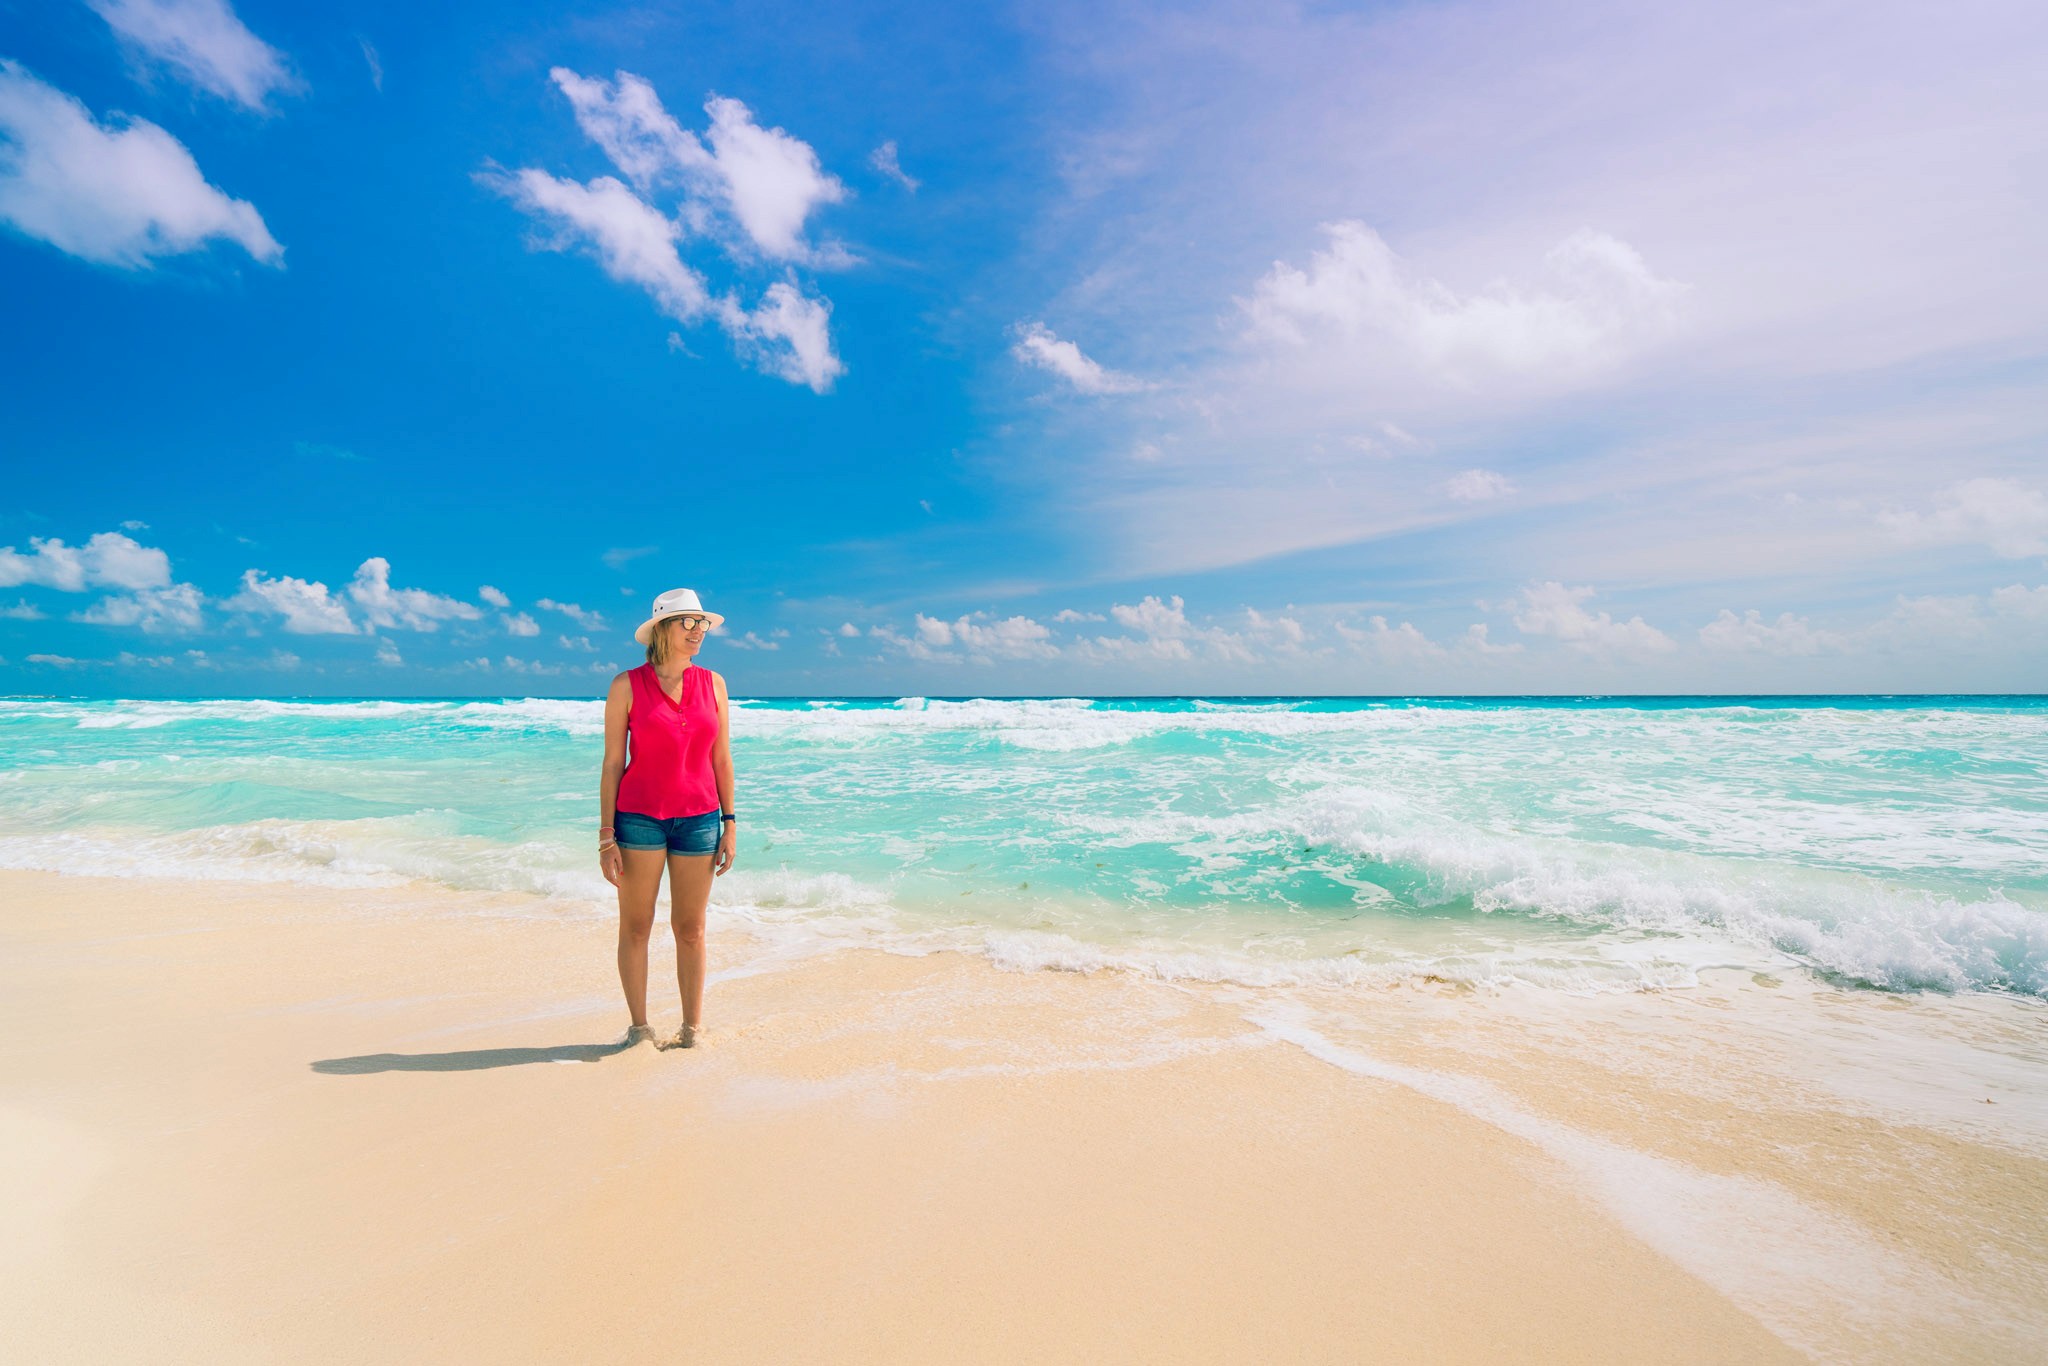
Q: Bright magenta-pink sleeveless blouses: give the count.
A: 1